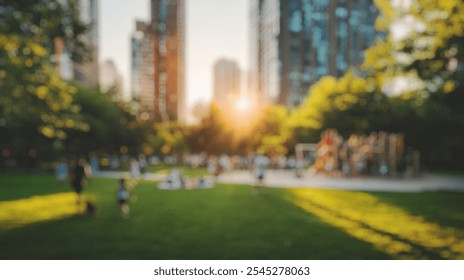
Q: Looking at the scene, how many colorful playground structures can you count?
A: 1